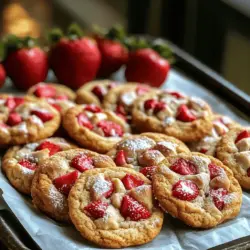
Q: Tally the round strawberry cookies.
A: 13